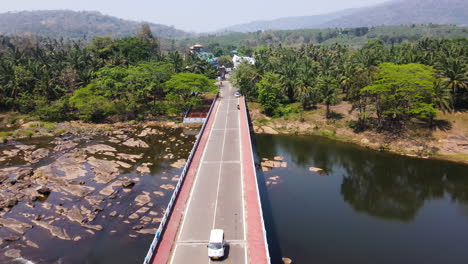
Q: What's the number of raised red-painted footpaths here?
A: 2